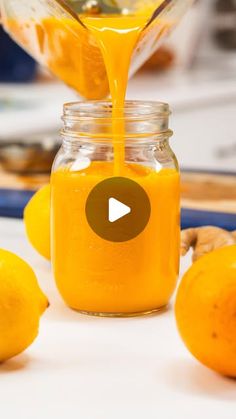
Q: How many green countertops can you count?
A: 0